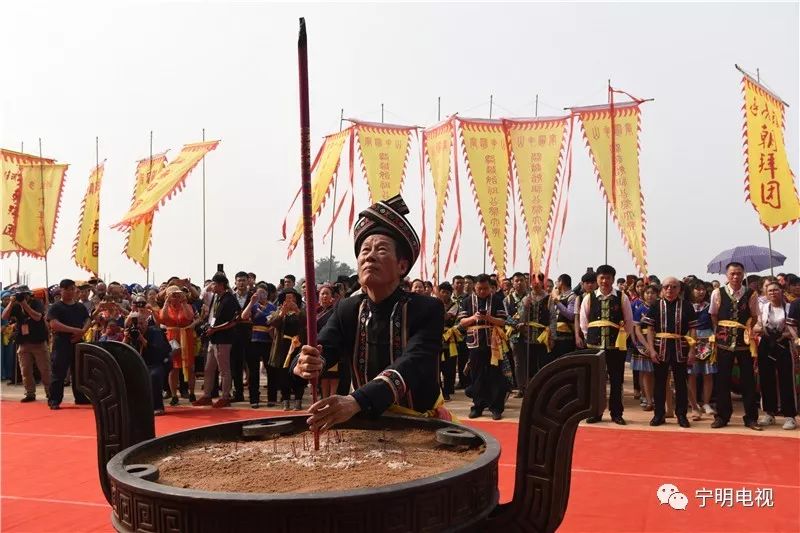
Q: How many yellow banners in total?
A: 12